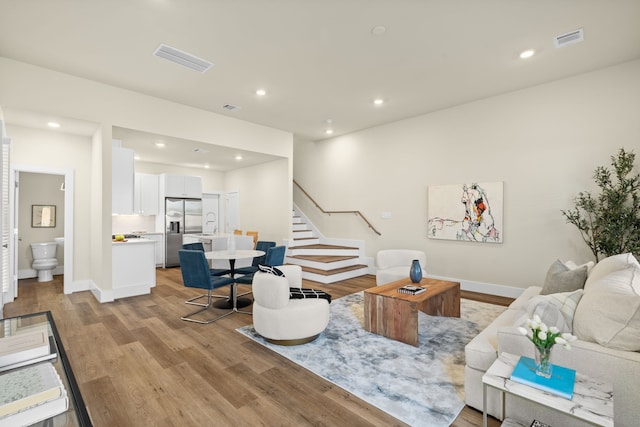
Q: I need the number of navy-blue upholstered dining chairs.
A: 4